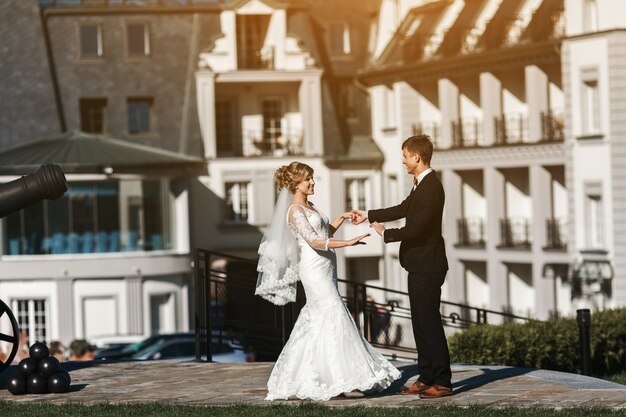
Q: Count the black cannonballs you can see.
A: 6